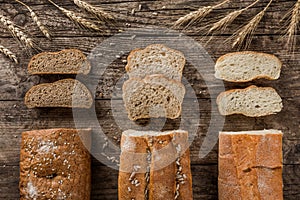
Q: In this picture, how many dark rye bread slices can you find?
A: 2